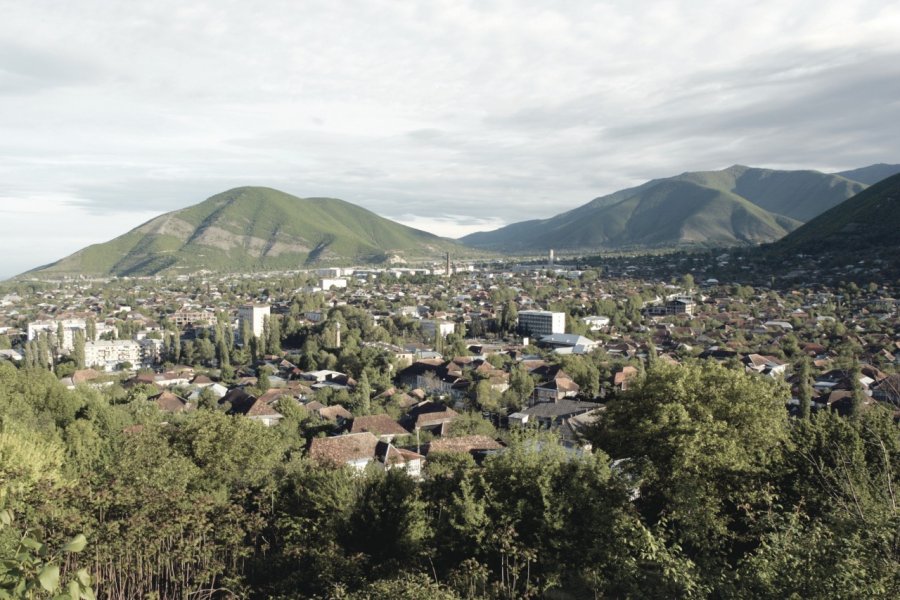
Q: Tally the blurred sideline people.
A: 0